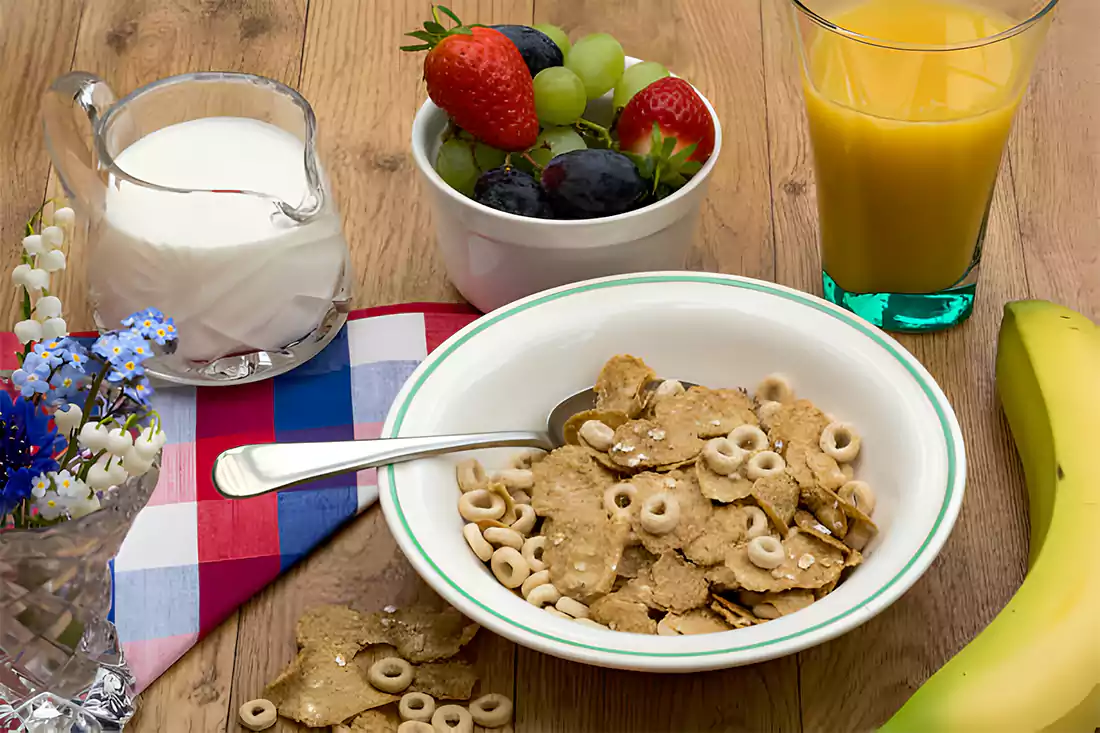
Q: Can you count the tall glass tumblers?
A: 1